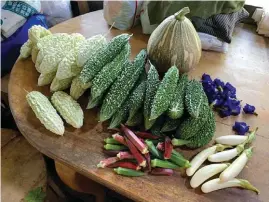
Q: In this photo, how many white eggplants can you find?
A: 6